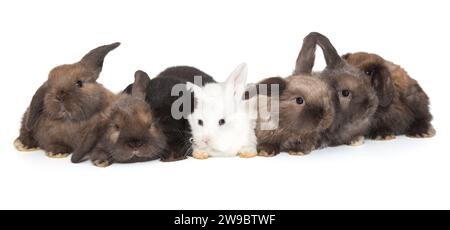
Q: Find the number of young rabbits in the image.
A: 7